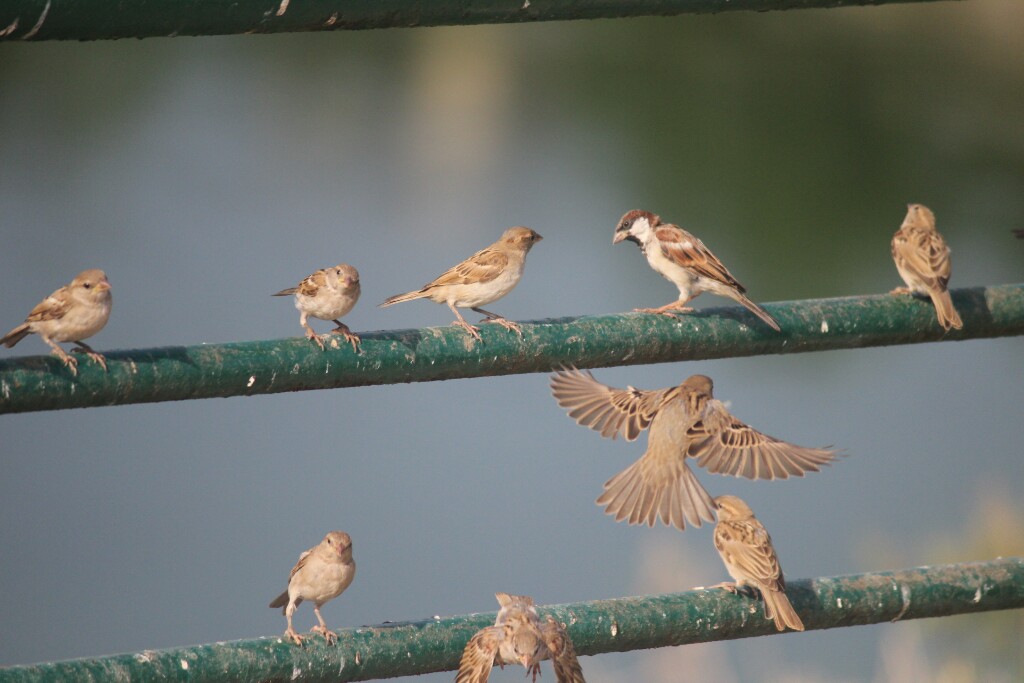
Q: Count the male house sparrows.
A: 1